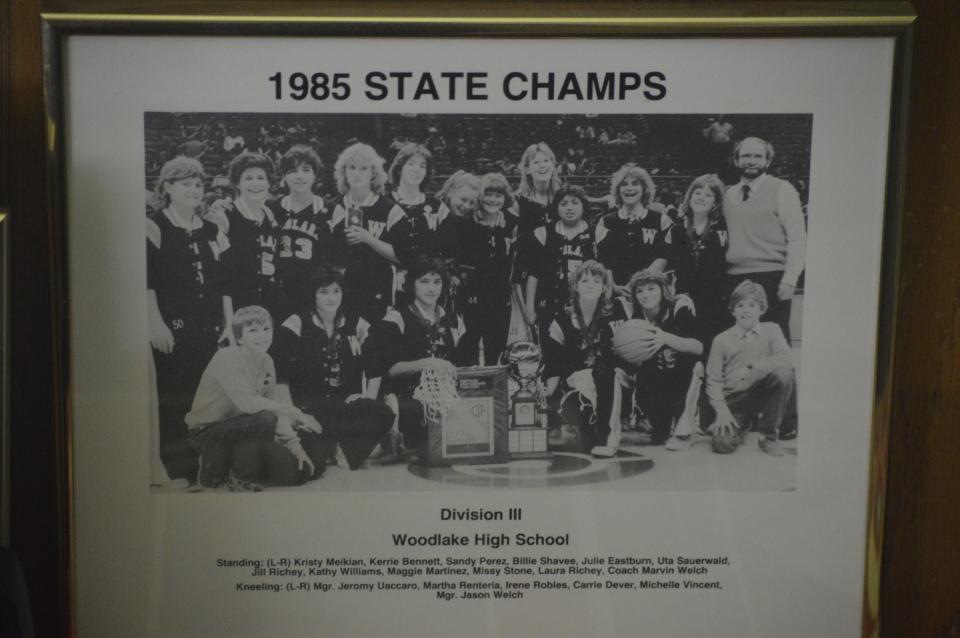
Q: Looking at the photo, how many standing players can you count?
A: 11